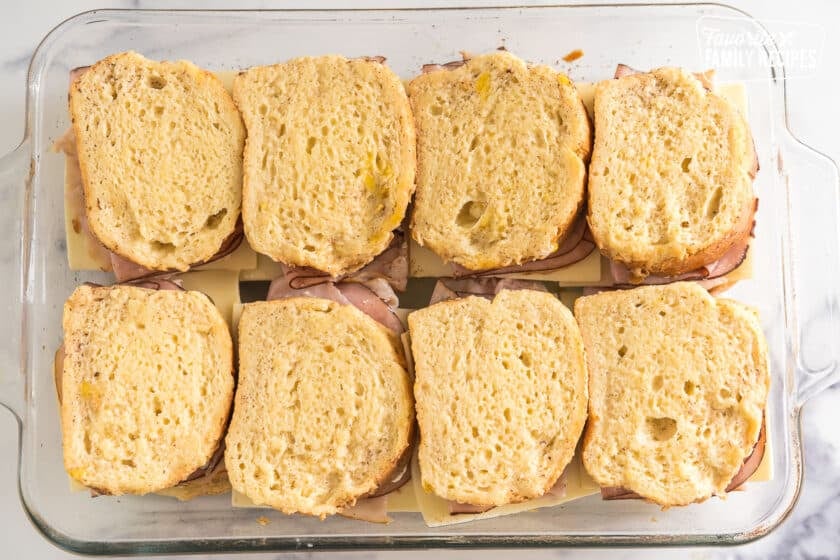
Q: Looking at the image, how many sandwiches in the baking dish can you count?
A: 8